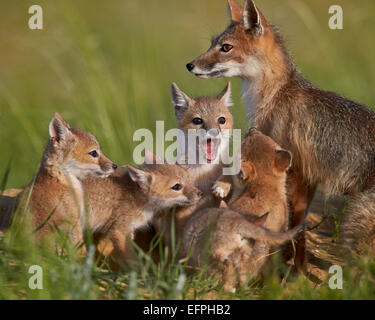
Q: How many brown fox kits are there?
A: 5